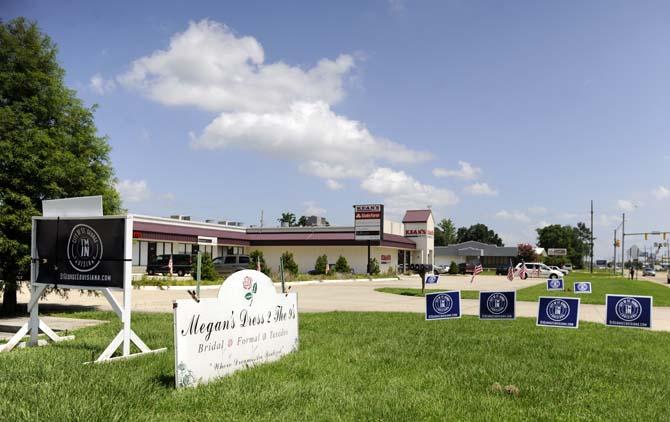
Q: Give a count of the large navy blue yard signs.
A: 4